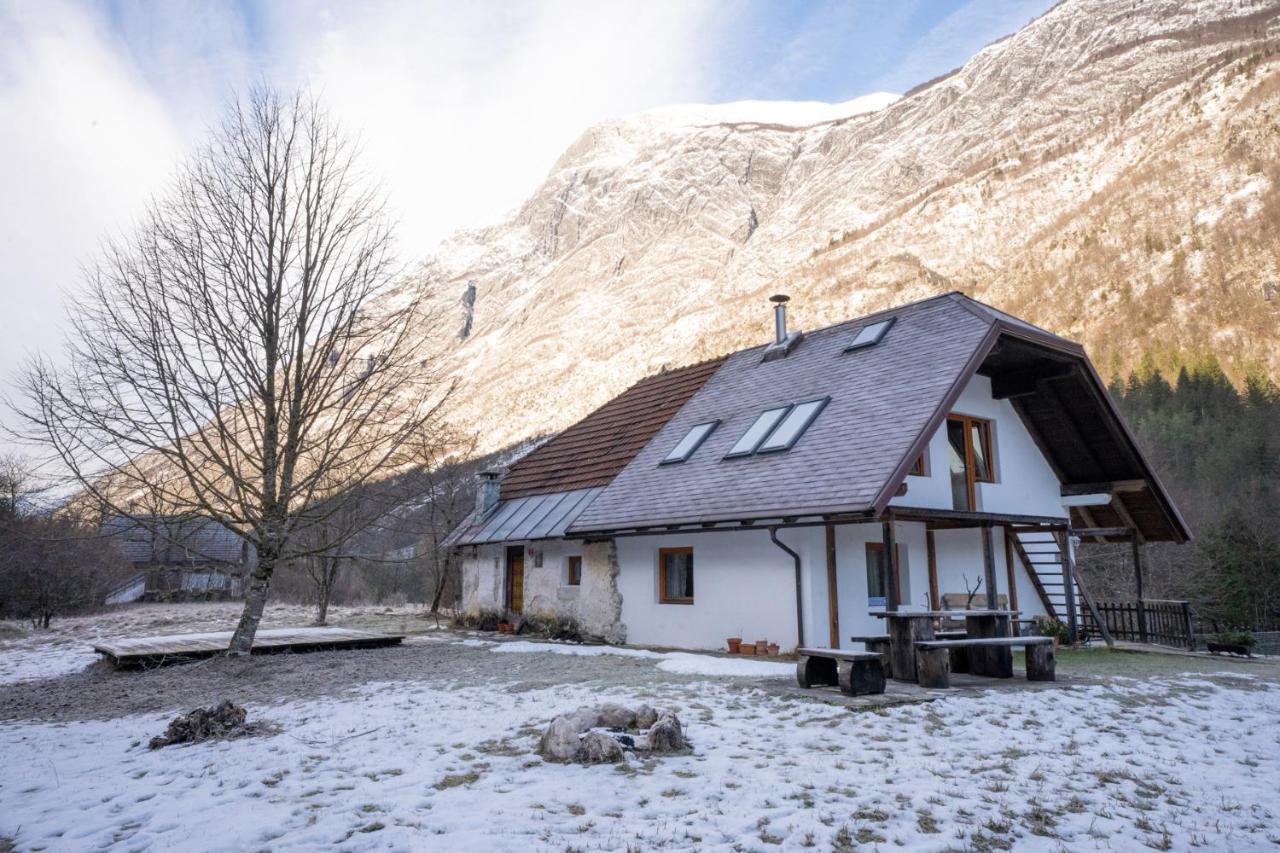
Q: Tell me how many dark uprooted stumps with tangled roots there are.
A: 1